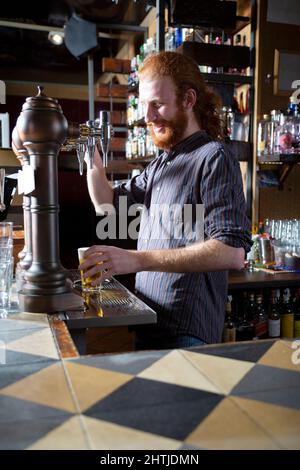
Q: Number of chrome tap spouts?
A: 3